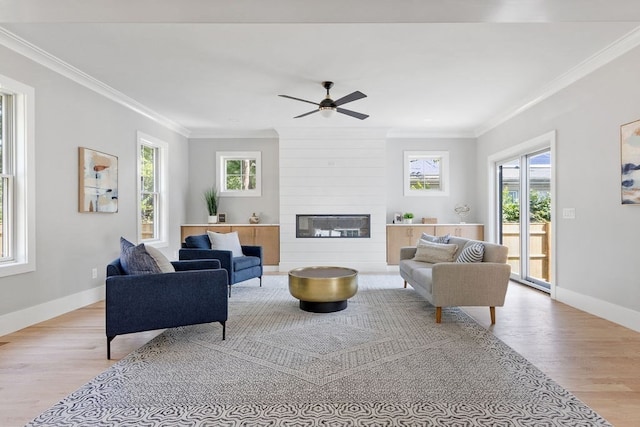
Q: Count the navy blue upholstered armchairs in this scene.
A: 2